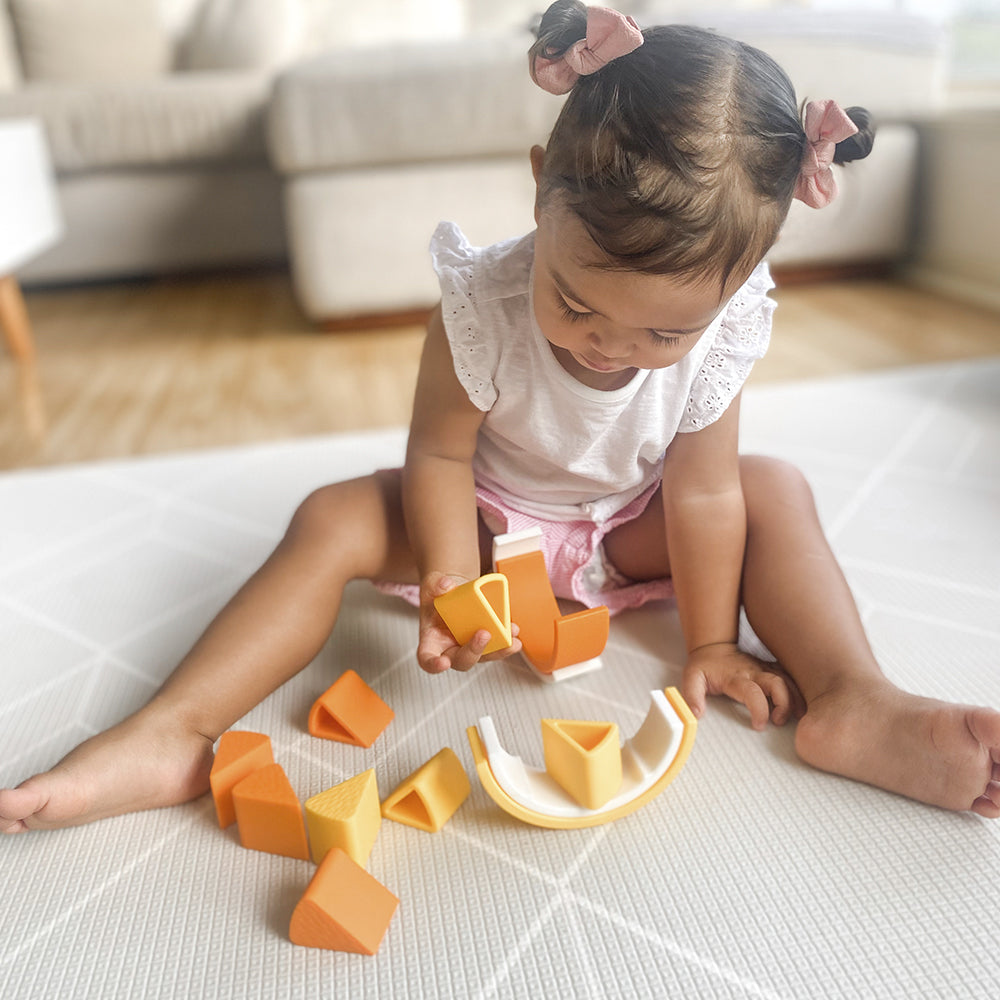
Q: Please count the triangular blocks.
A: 8